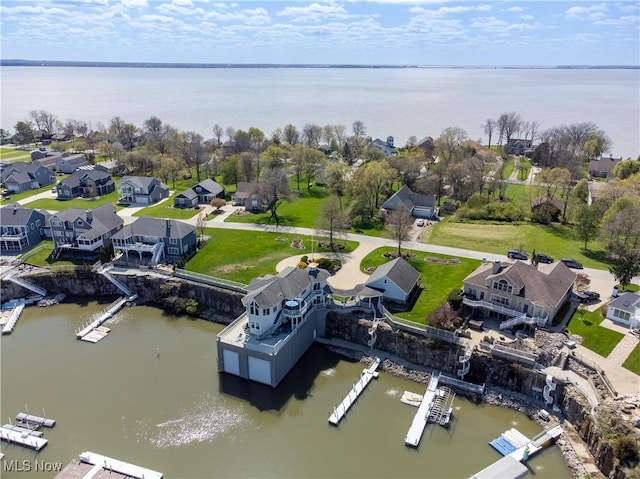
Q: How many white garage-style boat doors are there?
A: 2